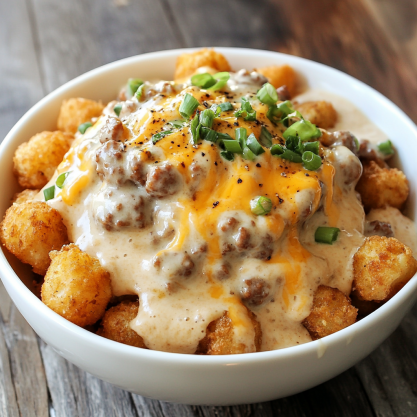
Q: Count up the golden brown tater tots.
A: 13